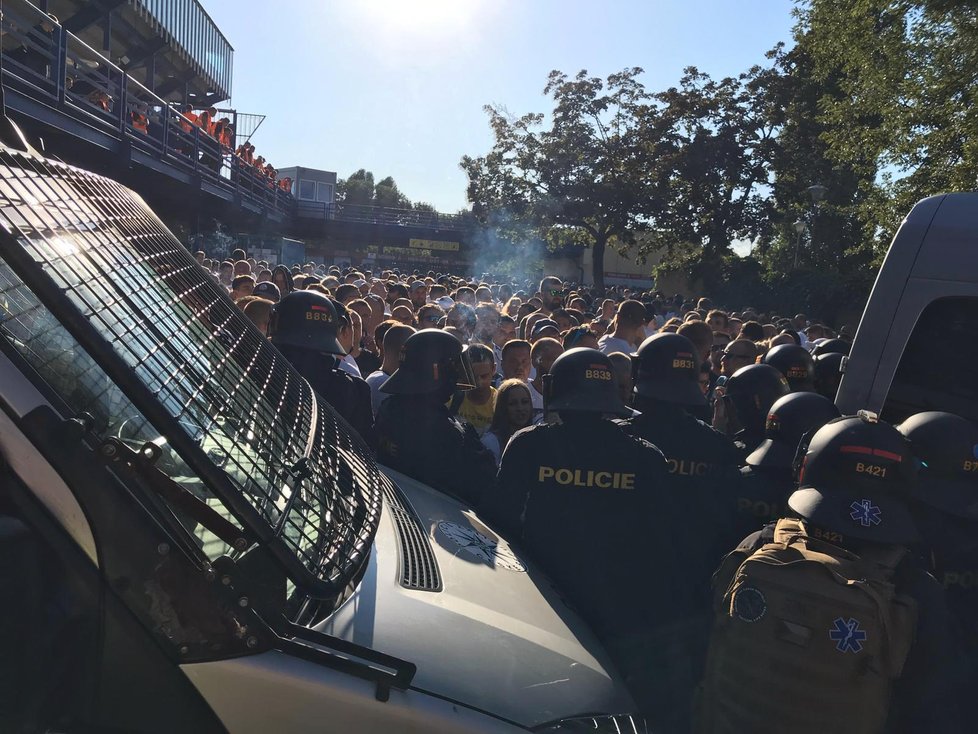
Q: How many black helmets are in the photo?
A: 11